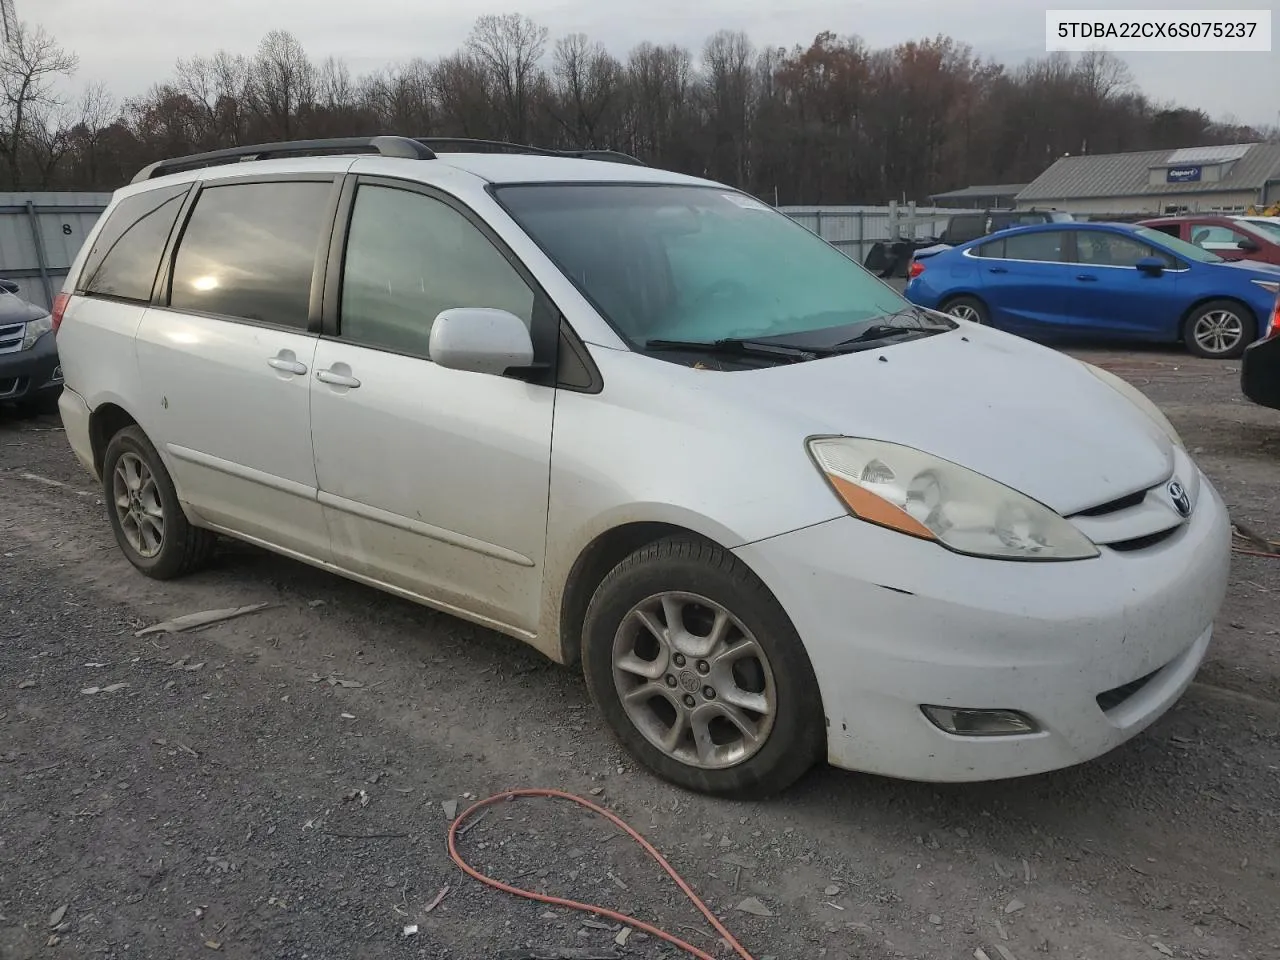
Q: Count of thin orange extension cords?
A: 1